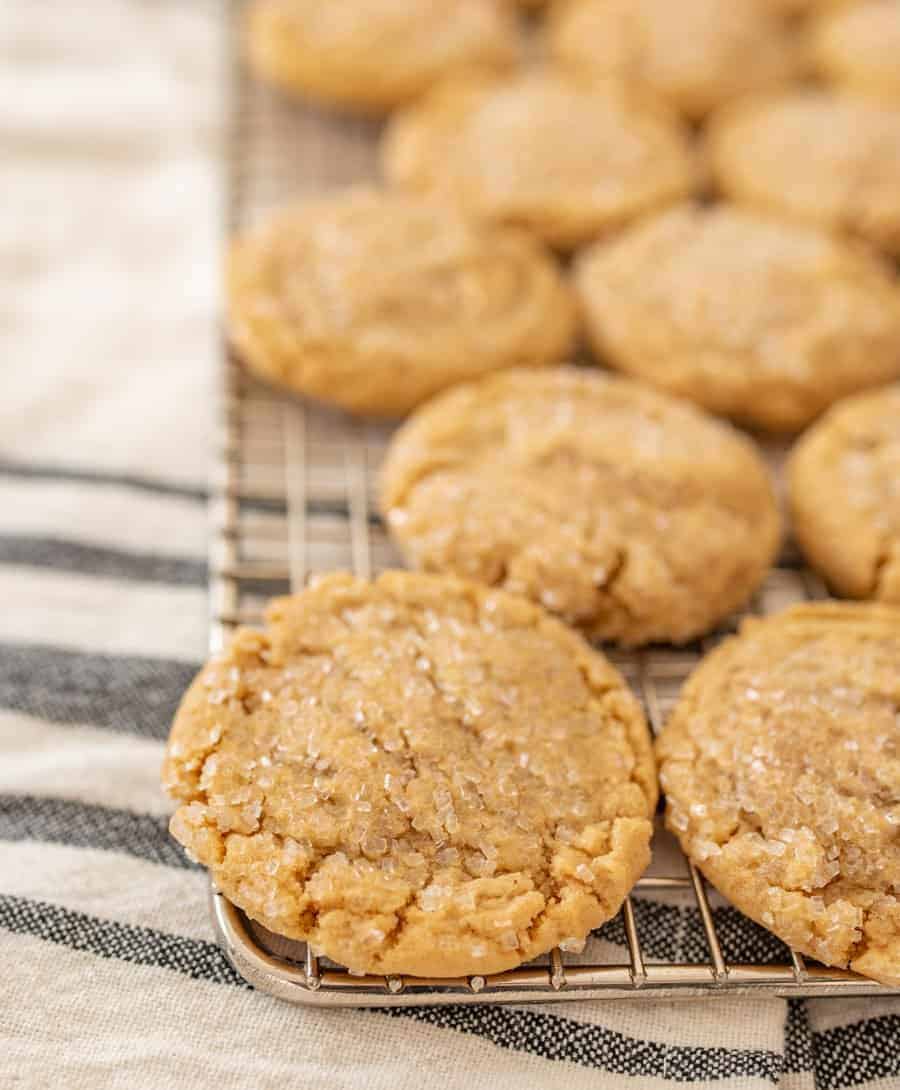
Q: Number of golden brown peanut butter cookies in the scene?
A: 11